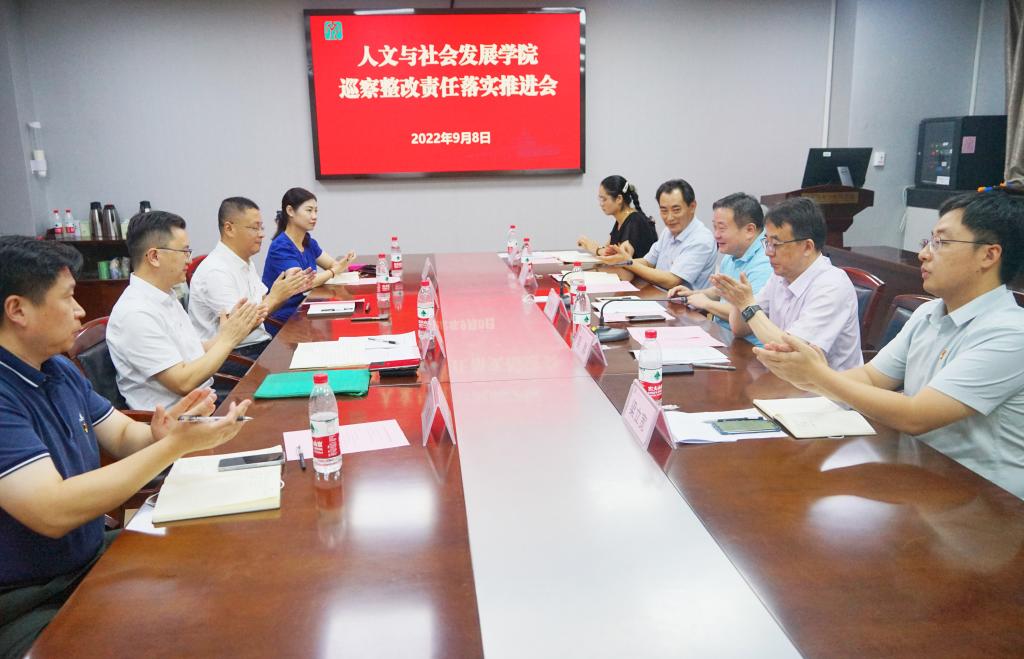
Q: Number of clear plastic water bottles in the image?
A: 11